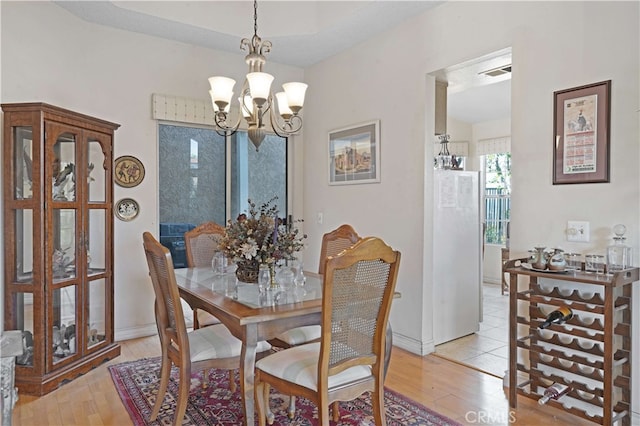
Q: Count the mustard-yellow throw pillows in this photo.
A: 0